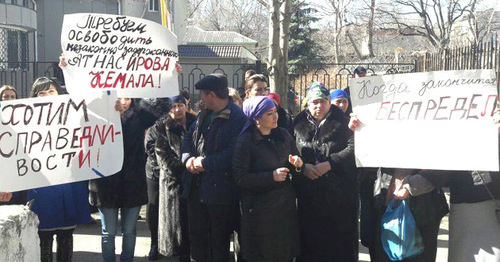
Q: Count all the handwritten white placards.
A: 3